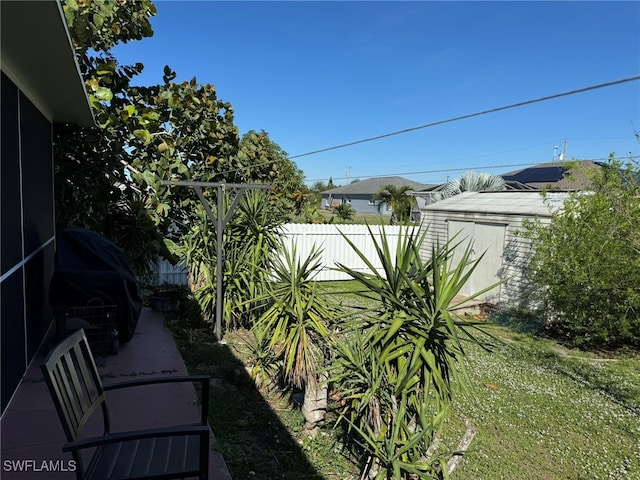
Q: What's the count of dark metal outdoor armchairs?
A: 1